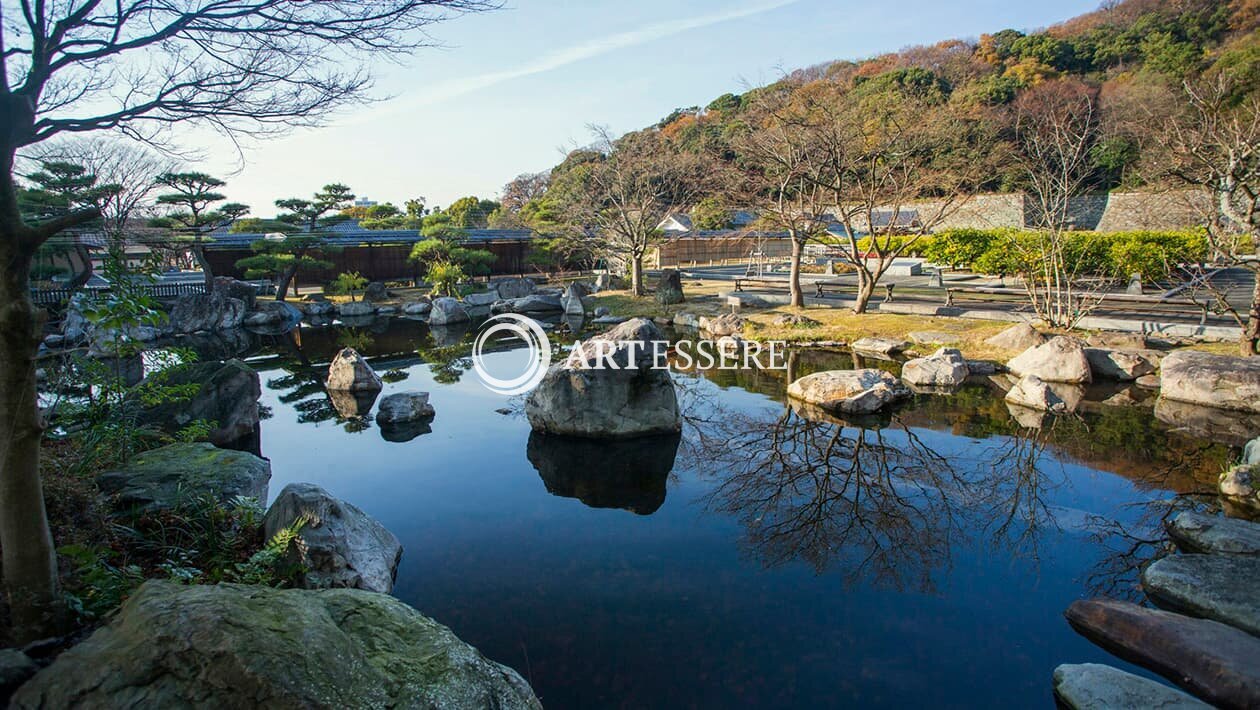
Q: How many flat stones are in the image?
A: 4